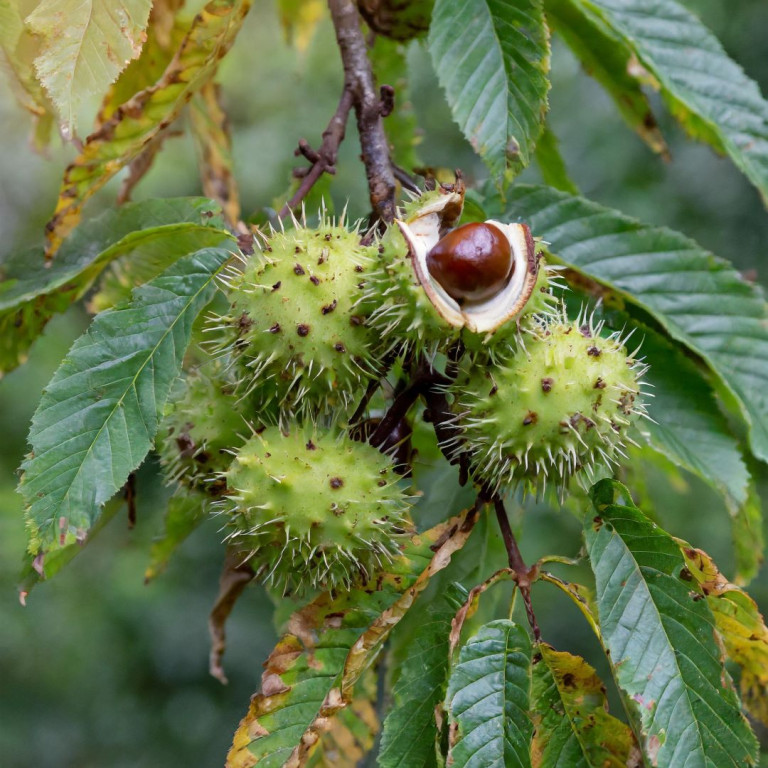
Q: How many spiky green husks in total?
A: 5